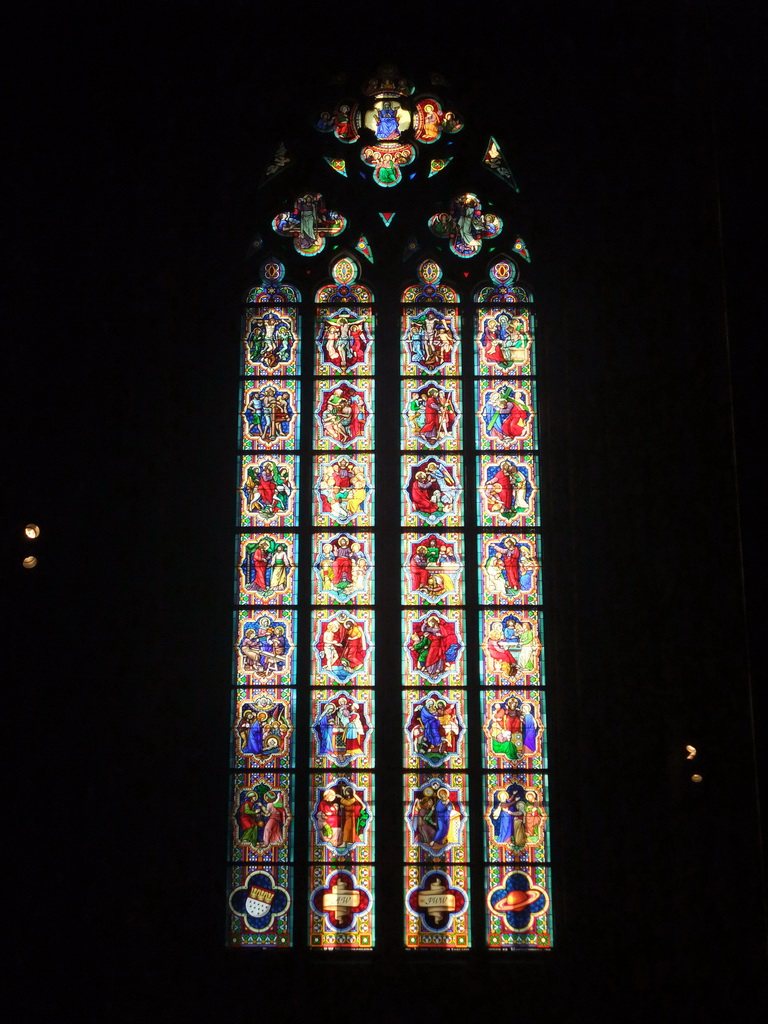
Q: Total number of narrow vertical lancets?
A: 4